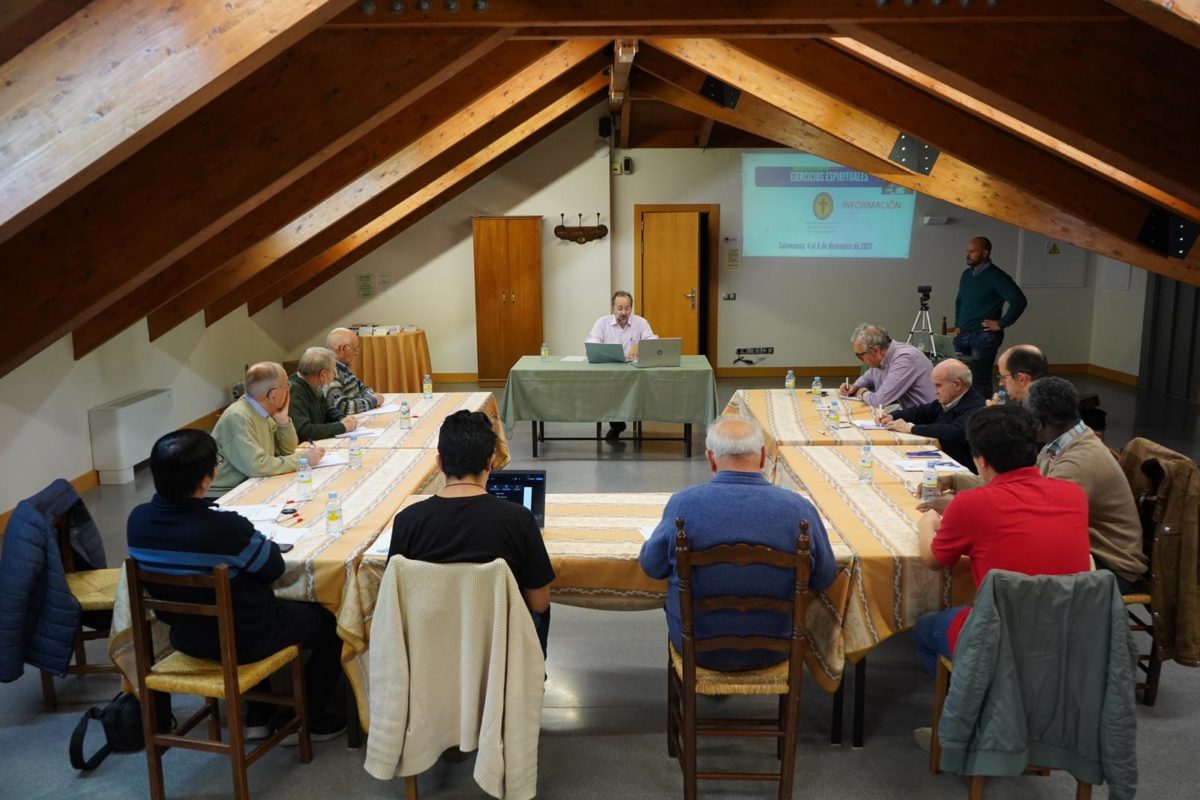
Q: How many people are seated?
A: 12